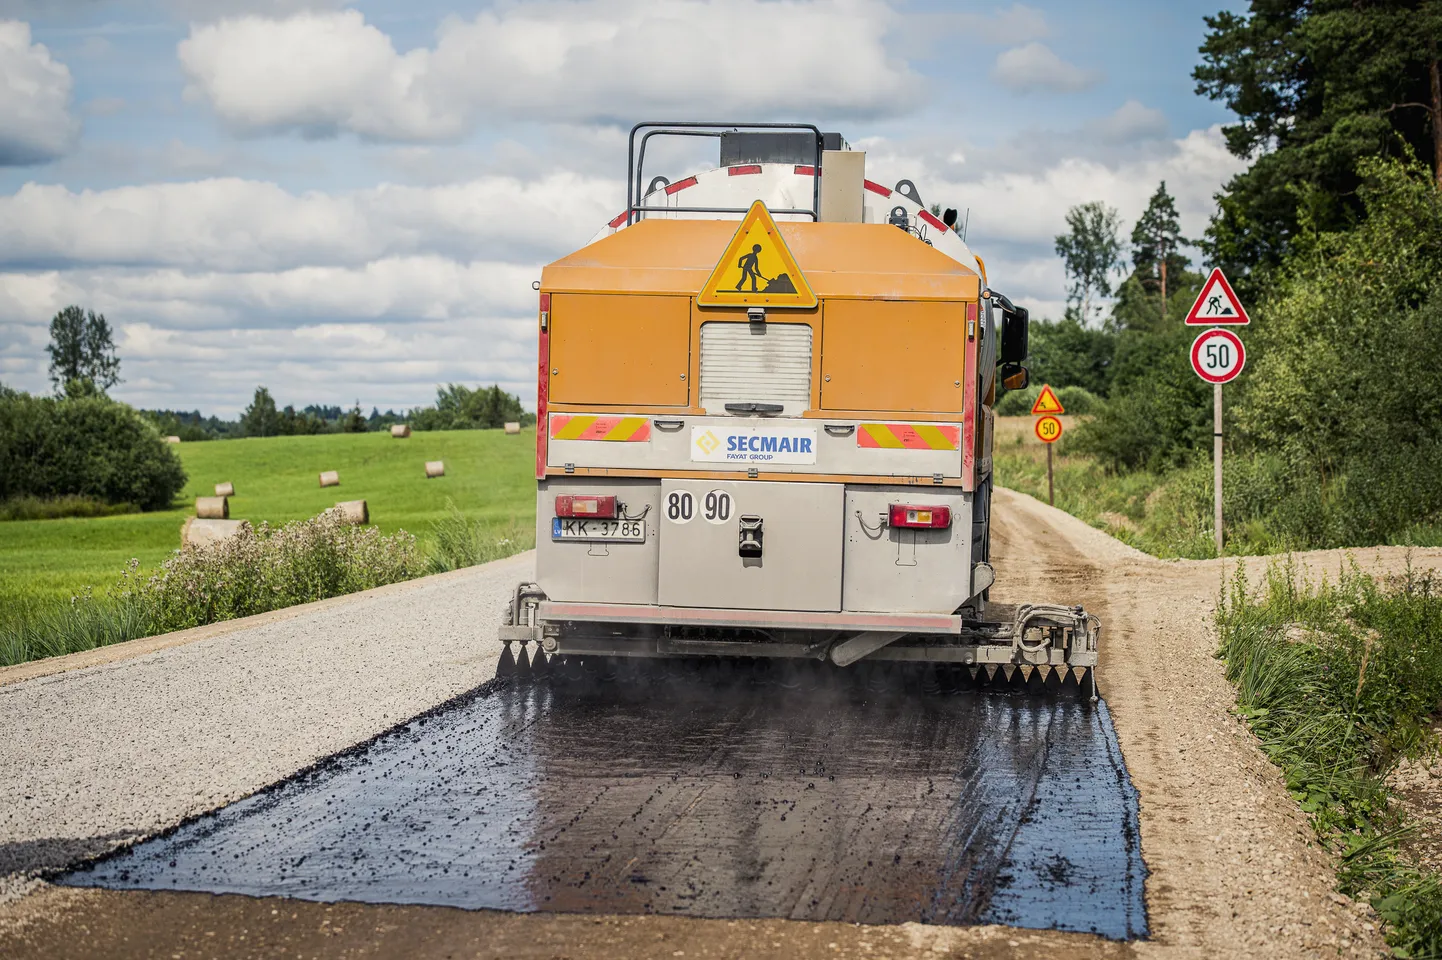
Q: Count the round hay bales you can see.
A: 9